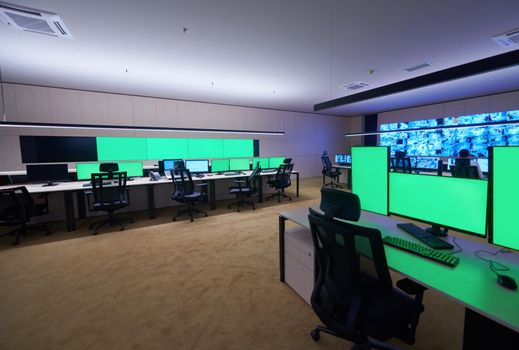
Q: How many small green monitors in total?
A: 6